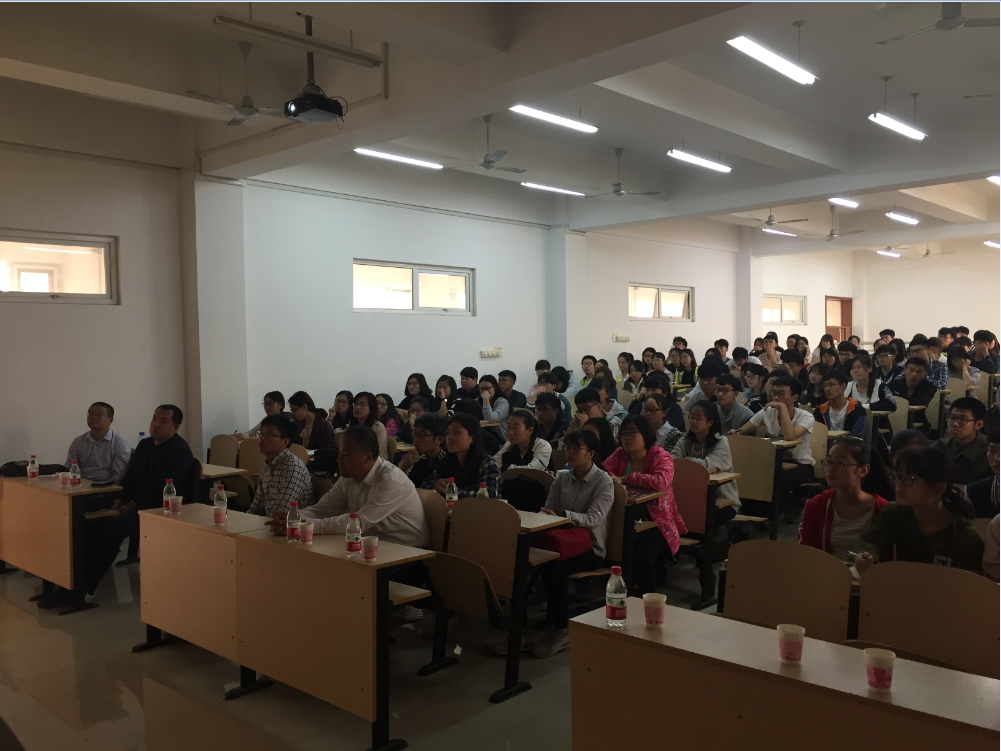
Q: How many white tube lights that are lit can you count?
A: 12